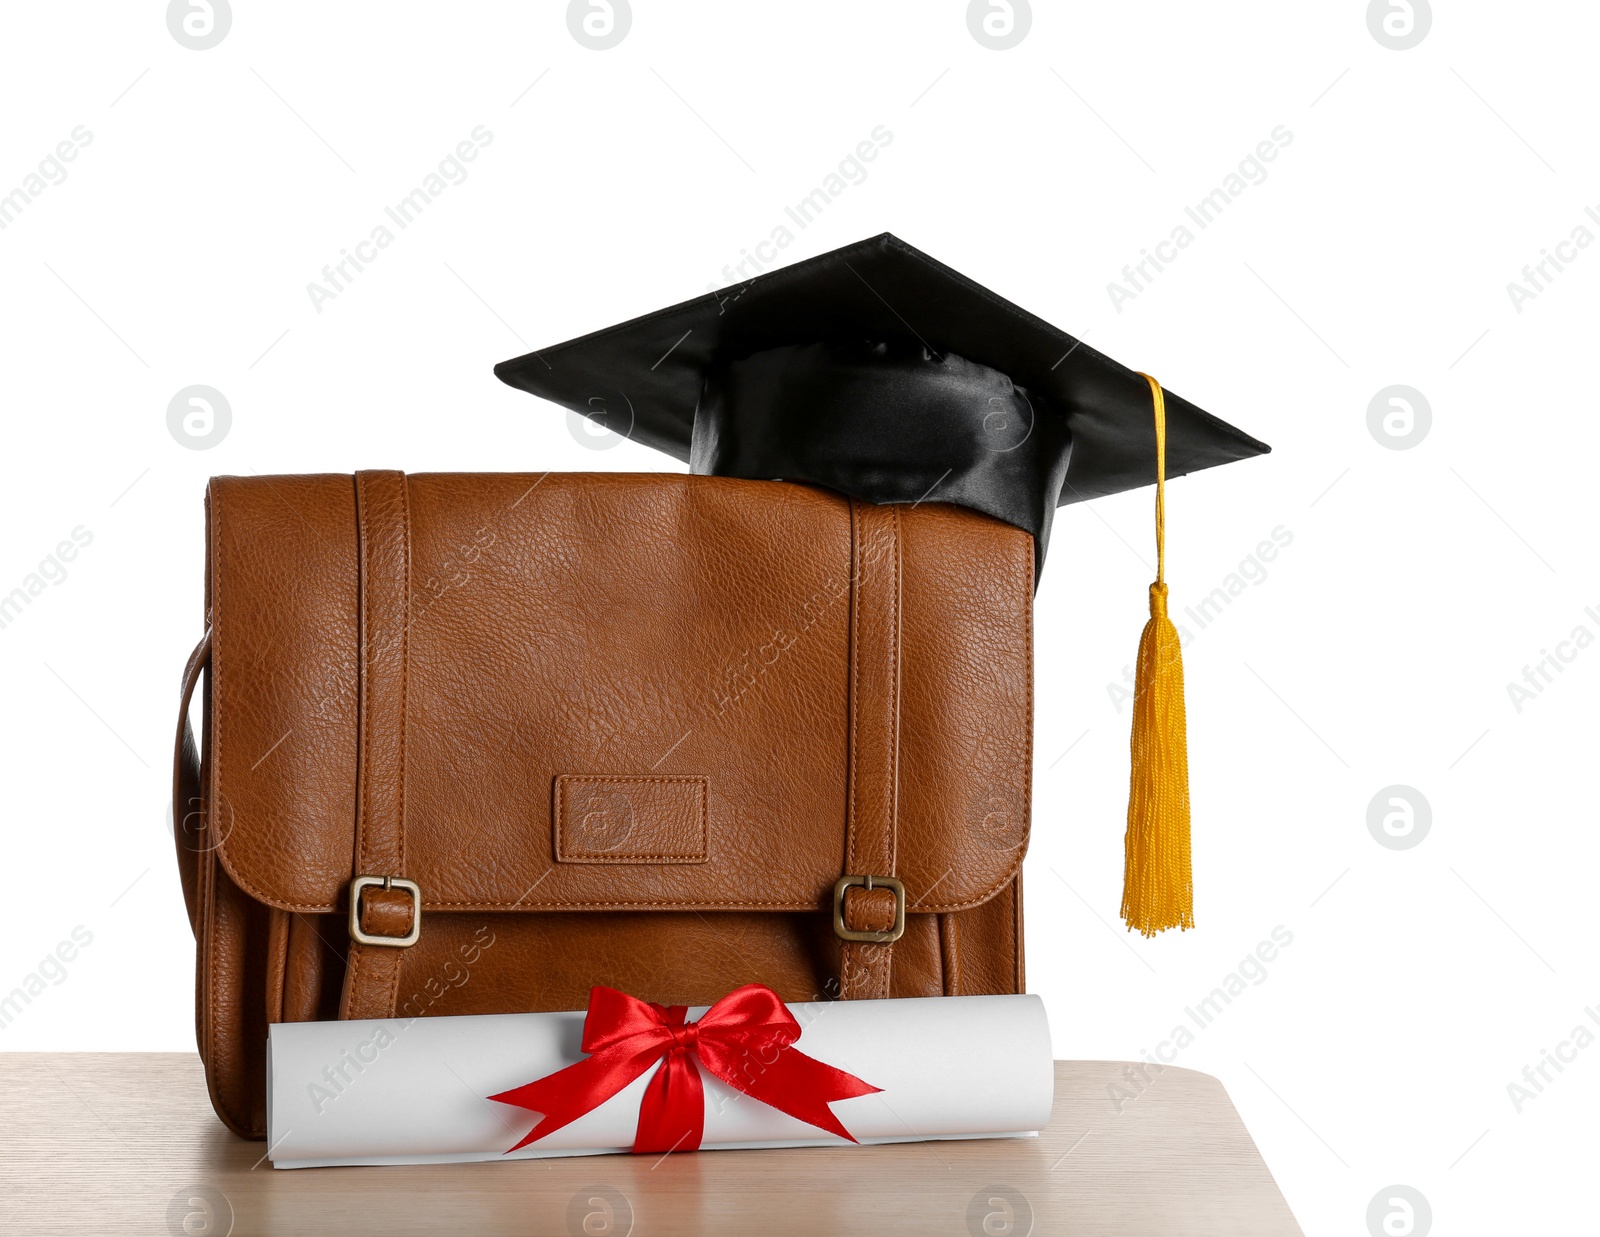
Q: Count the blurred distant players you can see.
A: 0